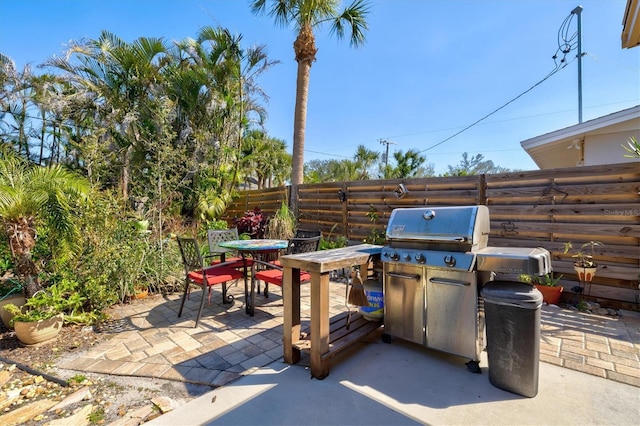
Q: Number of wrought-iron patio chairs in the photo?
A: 4